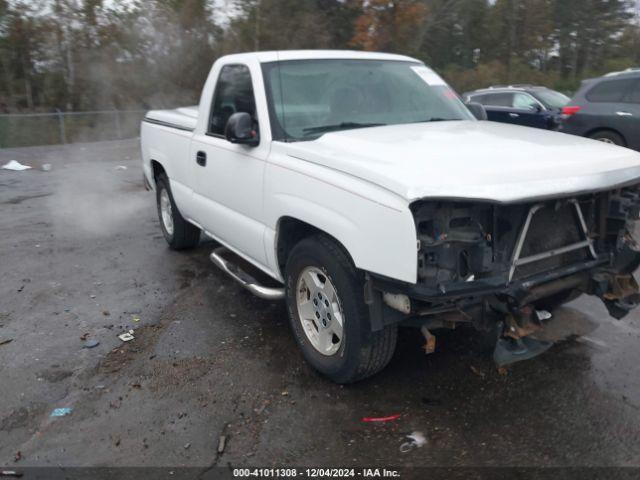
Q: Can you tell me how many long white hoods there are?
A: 1